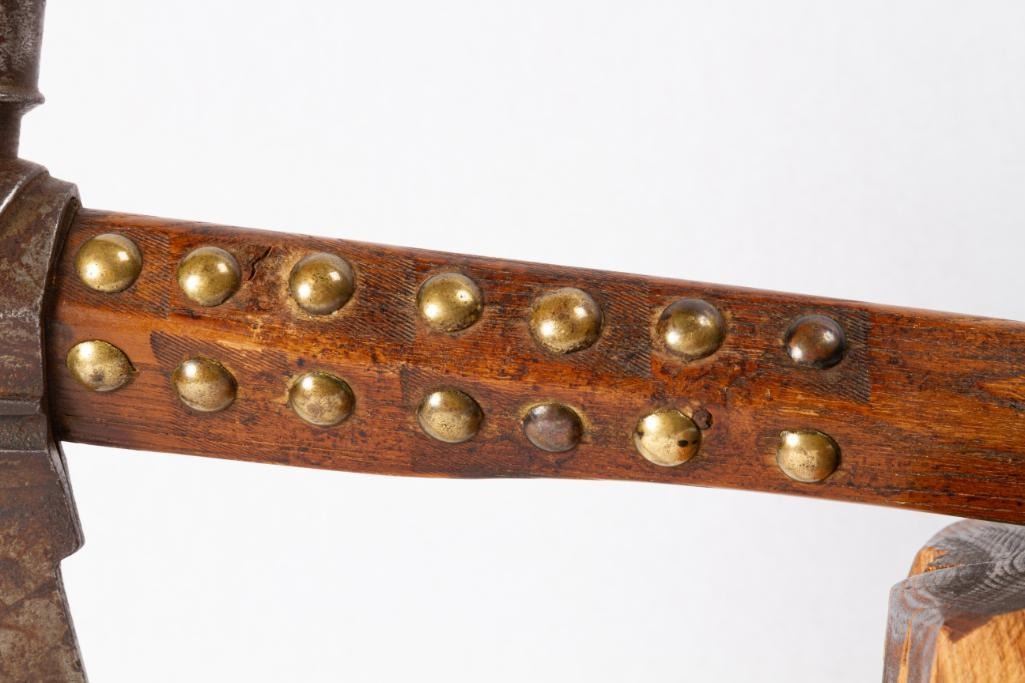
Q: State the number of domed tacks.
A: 14